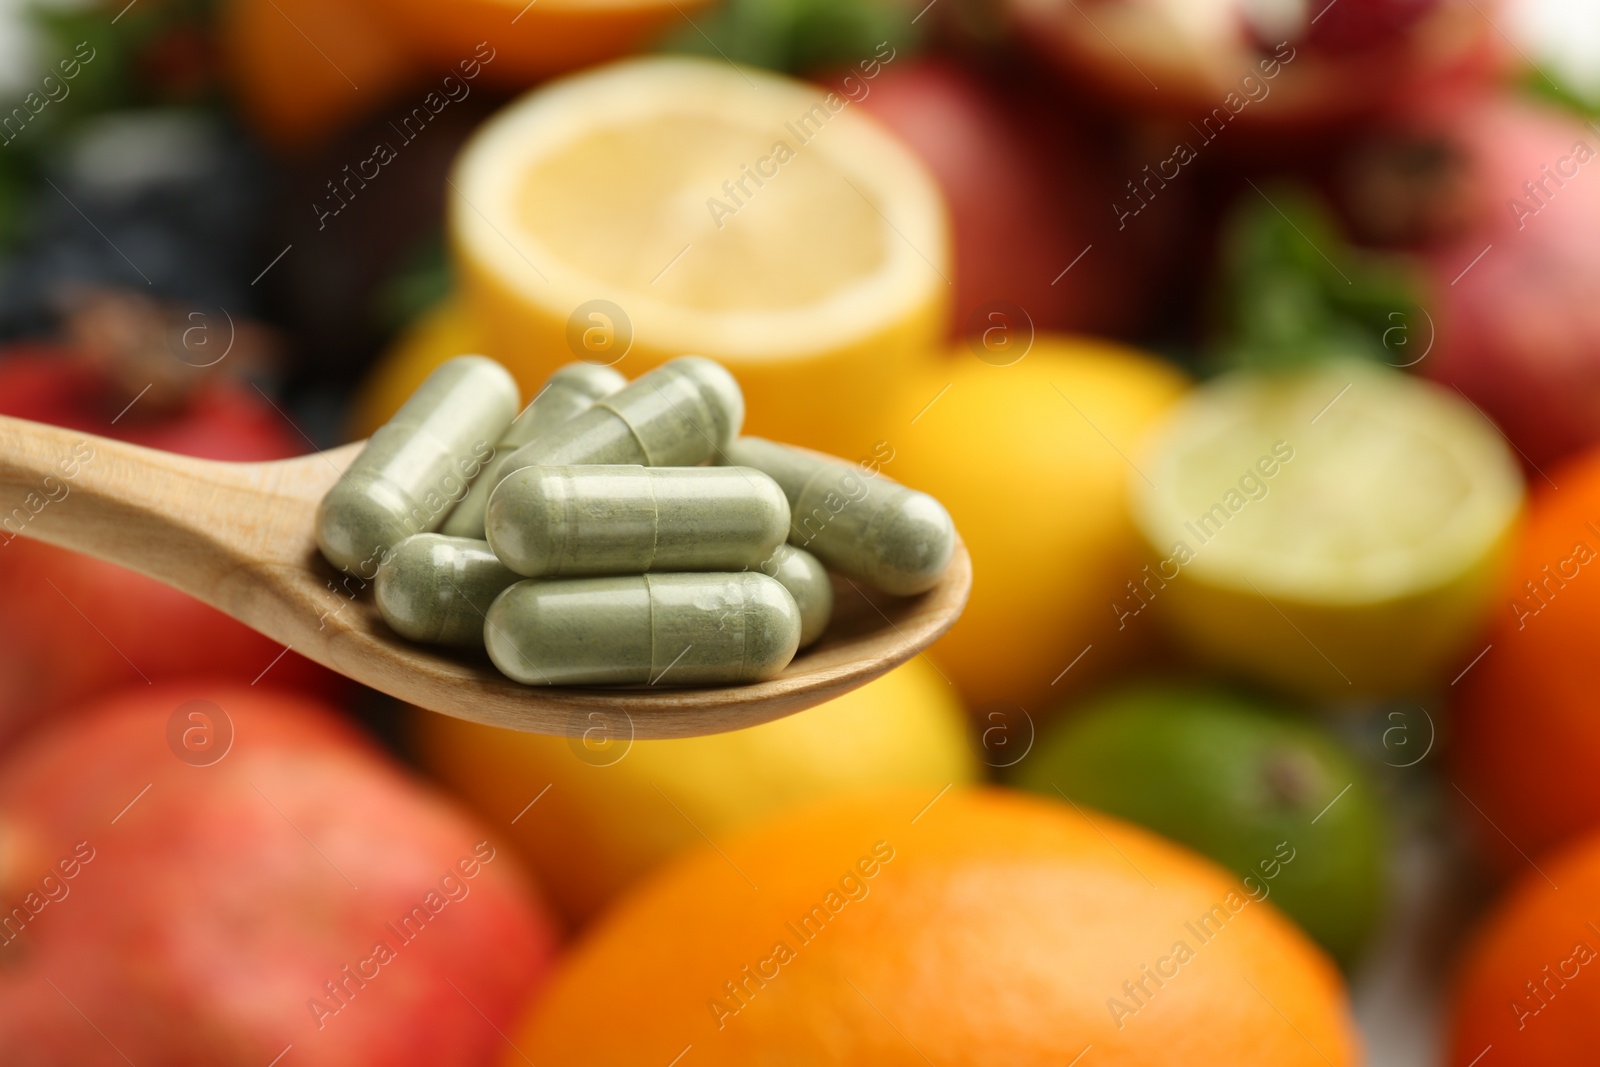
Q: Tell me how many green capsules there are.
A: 8